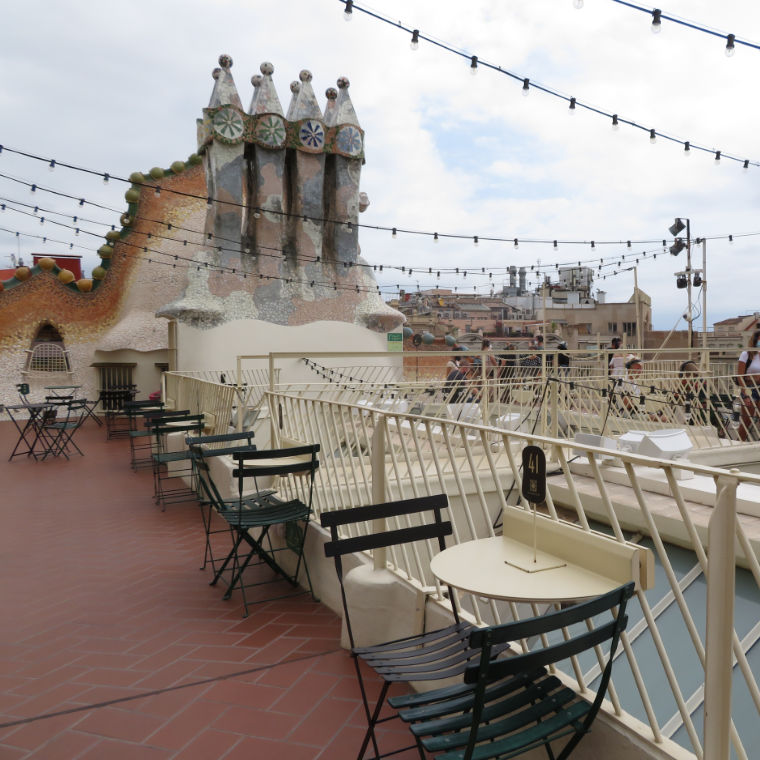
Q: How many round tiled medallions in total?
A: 4